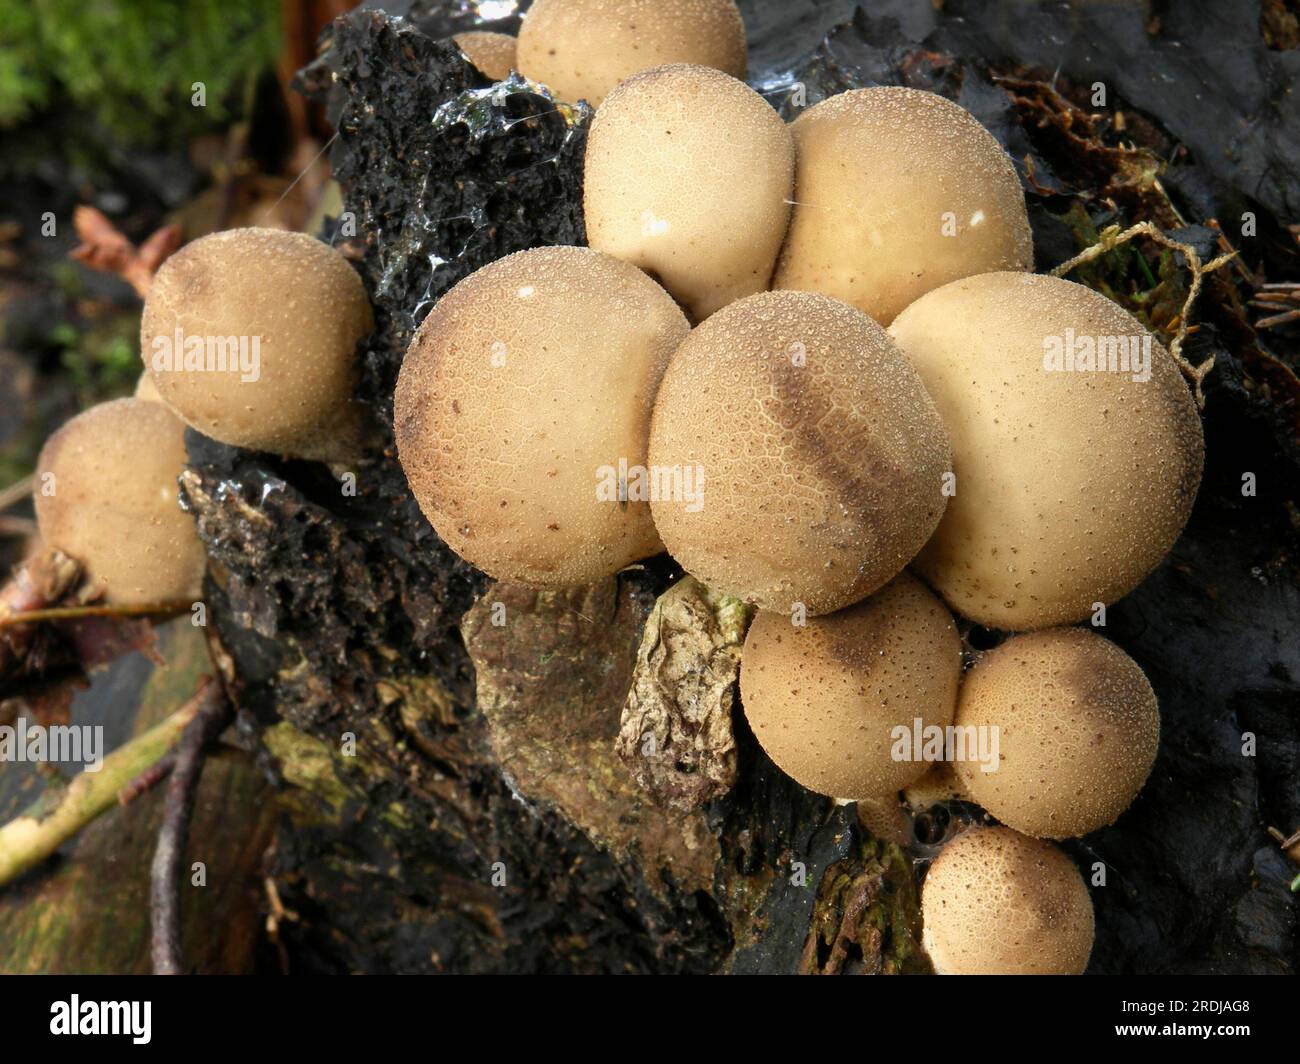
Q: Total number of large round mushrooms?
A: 11